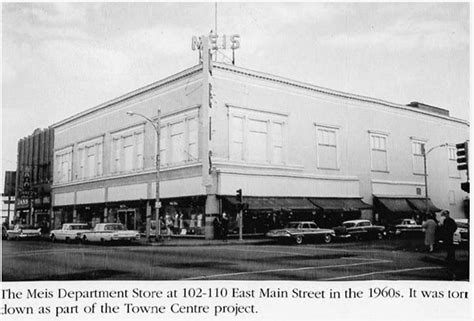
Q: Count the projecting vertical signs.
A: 2